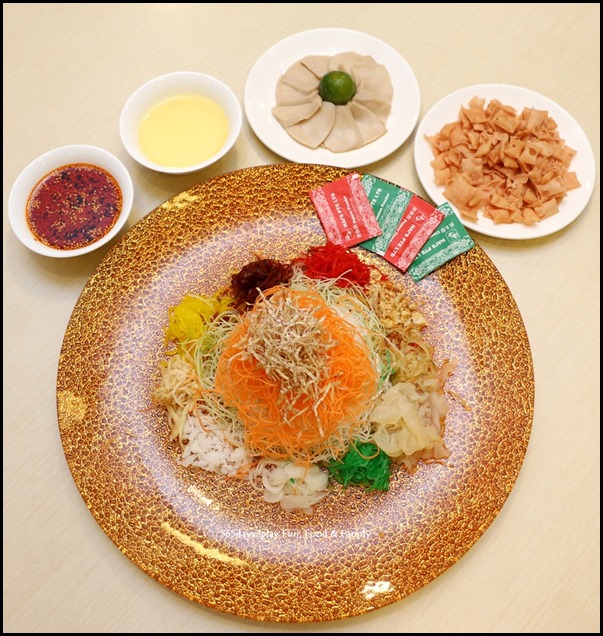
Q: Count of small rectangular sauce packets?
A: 4